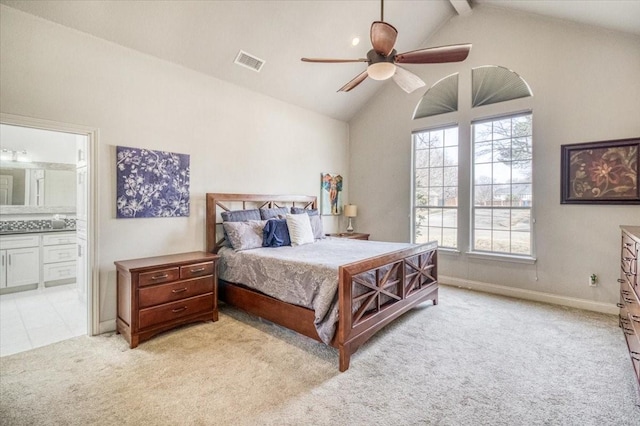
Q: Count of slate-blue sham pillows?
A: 3